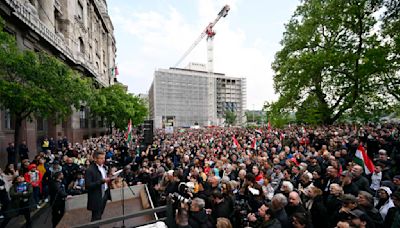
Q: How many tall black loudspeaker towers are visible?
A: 1